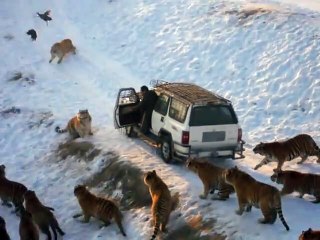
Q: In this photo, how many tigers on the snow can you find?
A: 13